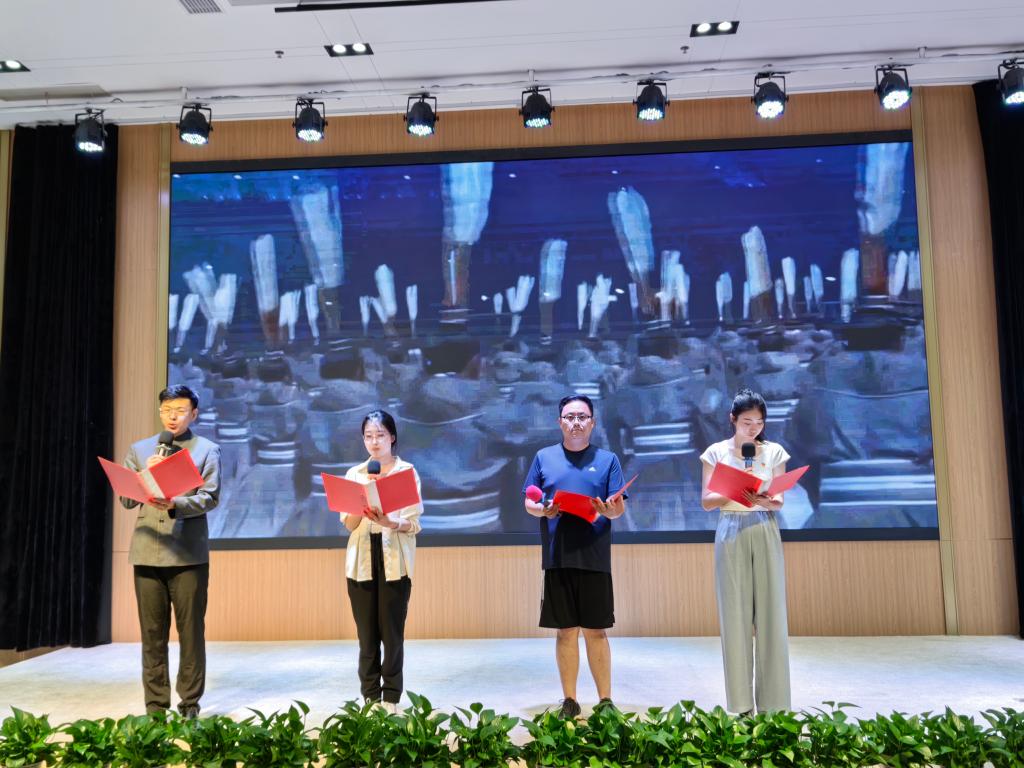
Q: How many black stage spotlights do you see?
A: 9